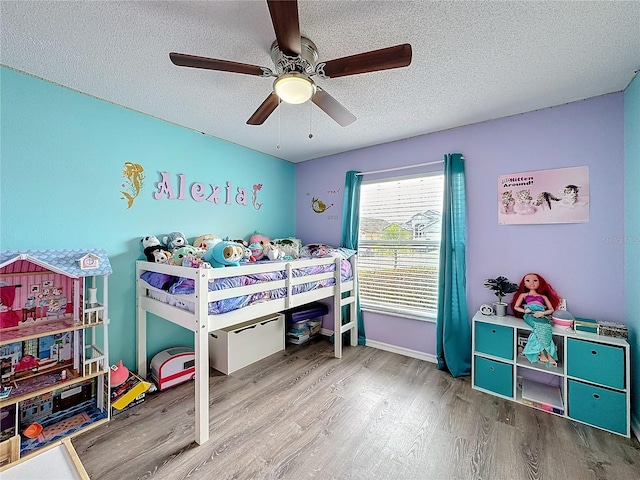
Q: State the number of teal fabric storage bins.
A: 4